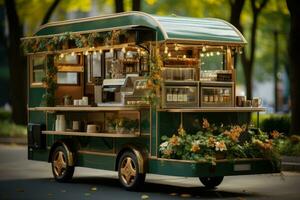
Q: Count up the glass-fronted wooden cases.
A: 2